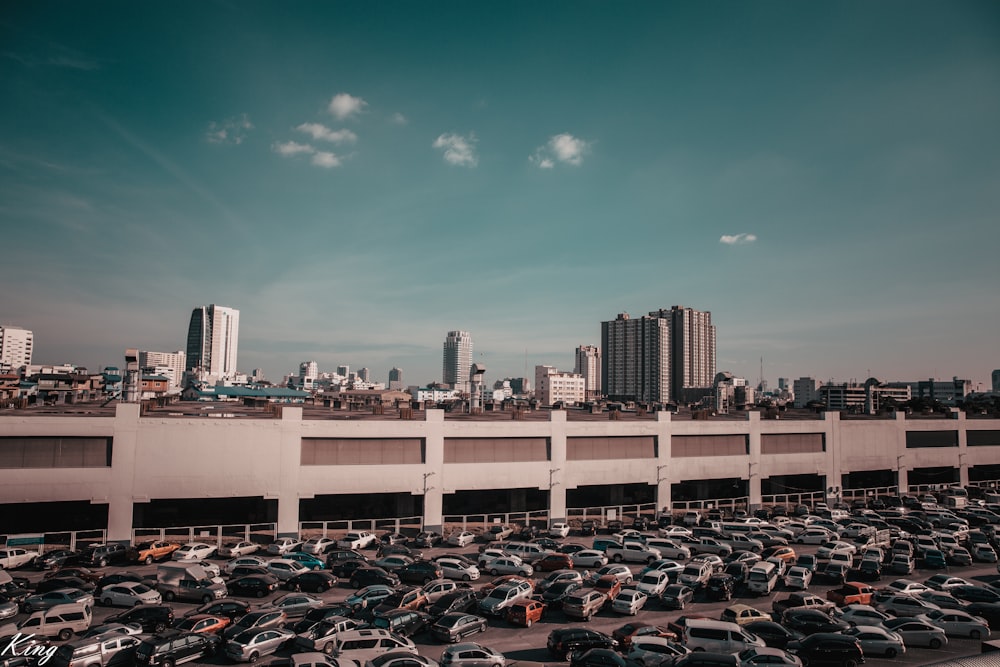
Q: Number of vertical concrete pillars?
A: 9